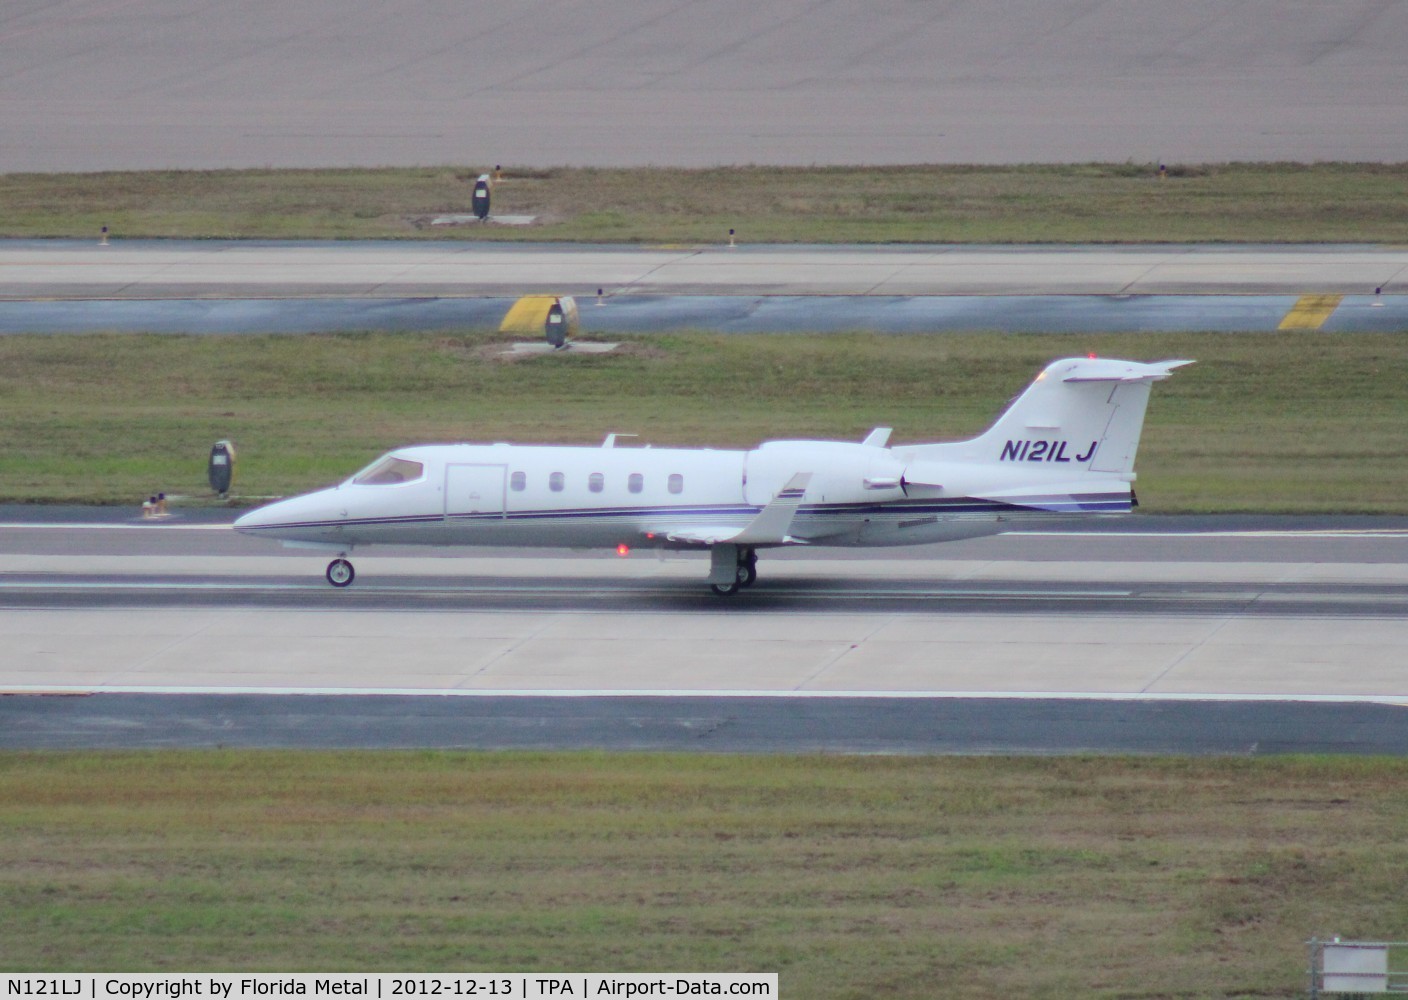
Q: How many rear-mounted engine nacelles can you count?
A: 1